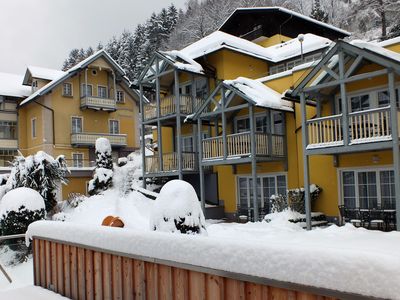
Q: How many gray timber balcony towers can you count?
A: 3